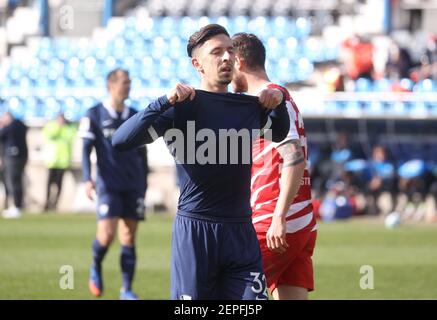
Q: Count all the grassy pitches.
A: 1